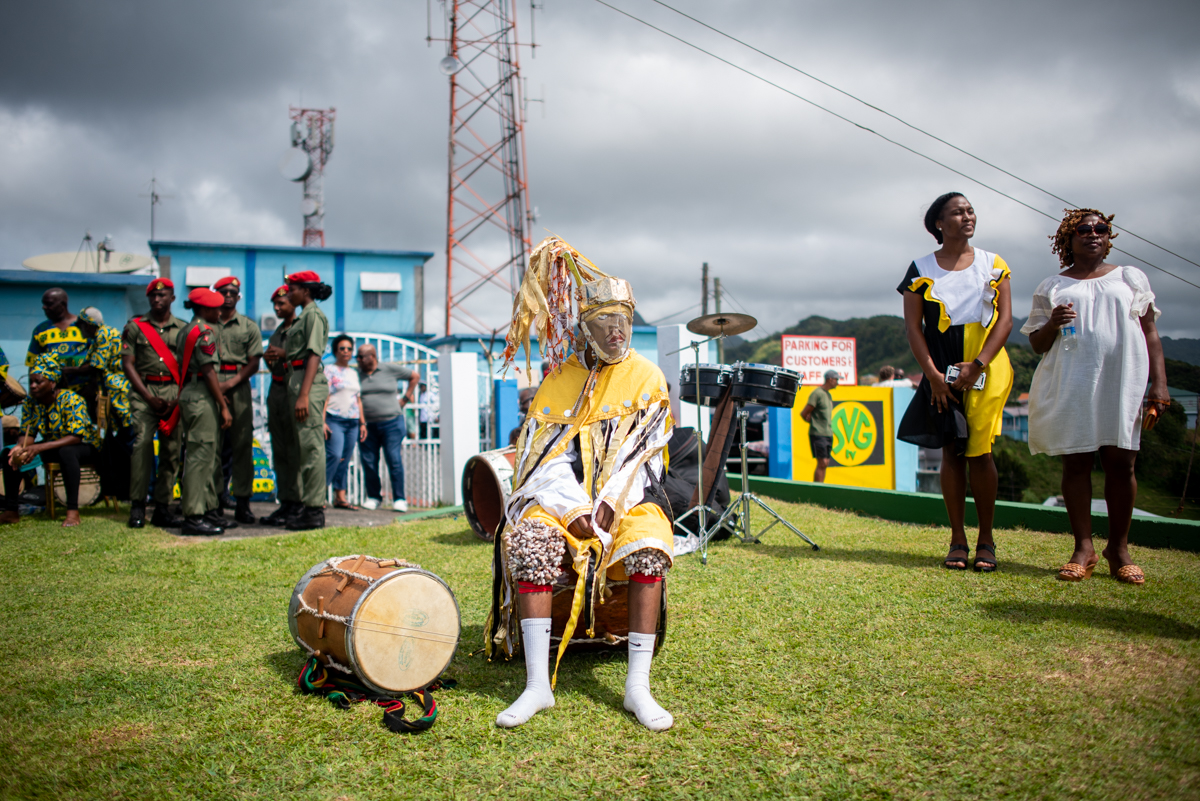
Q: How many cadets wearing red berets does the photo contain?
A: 5